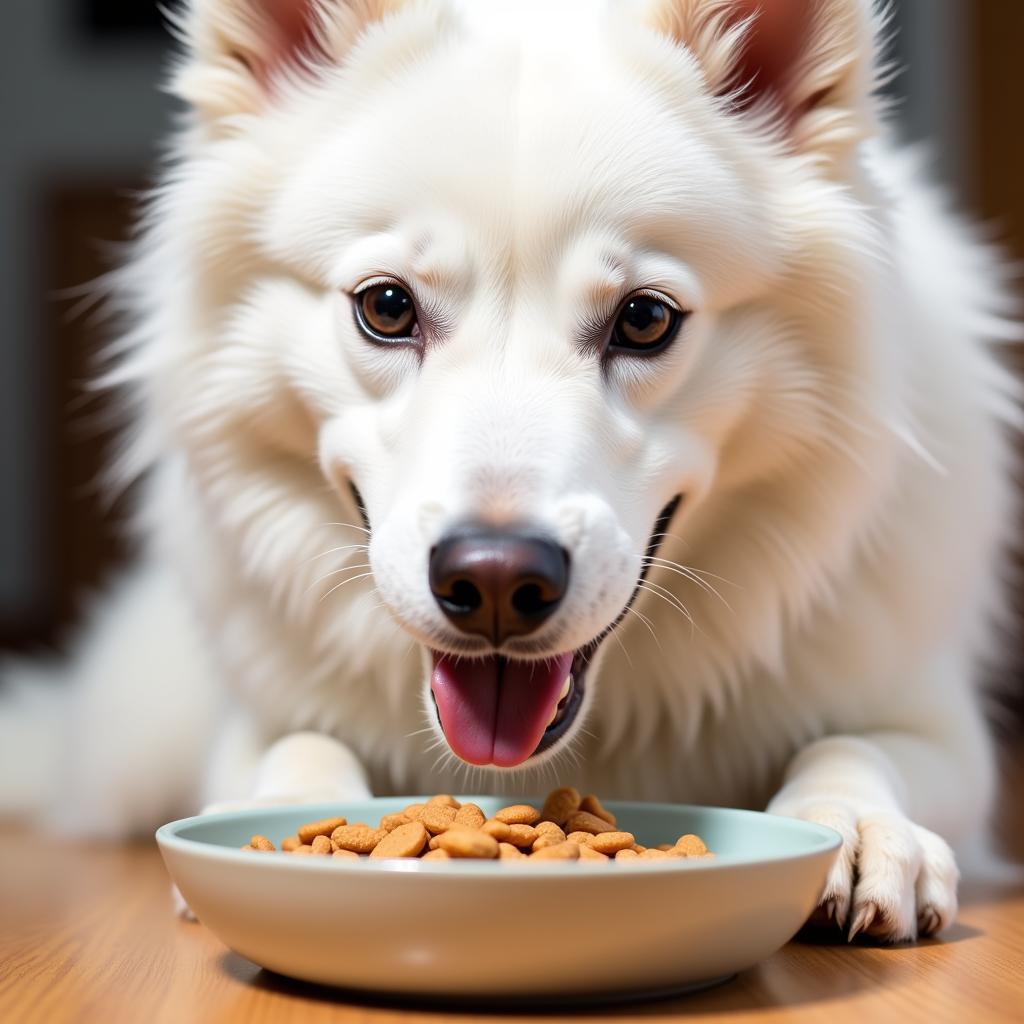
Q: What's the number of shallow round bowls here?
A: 1